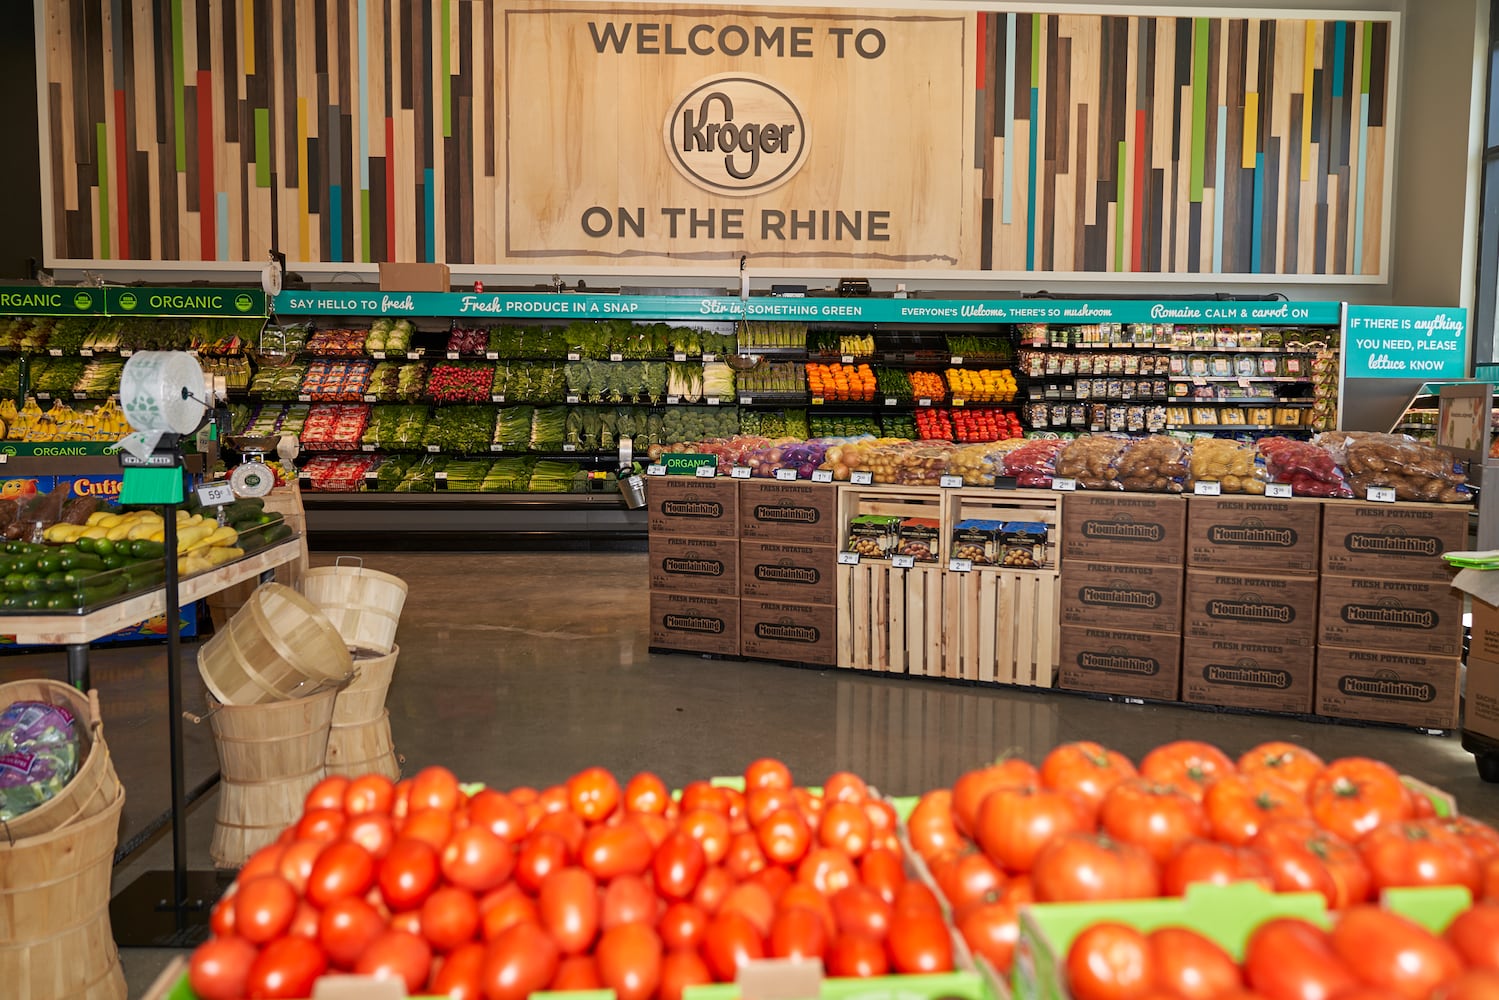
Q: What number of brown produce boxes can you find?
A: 15